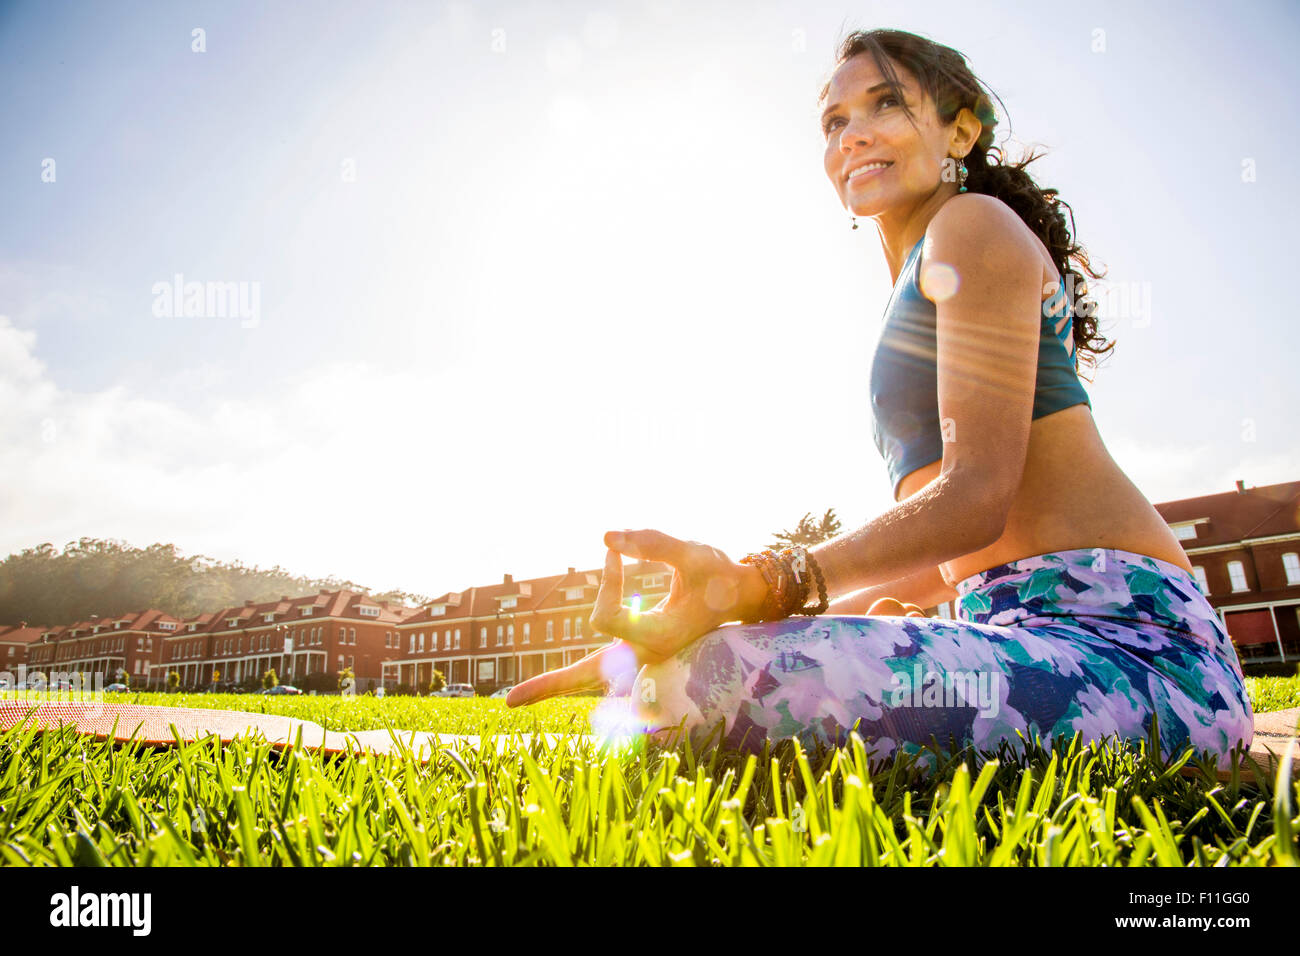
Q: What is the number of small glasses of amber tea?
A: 0